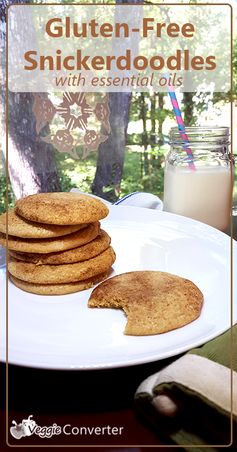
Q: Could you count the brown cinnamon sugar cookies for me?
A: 7